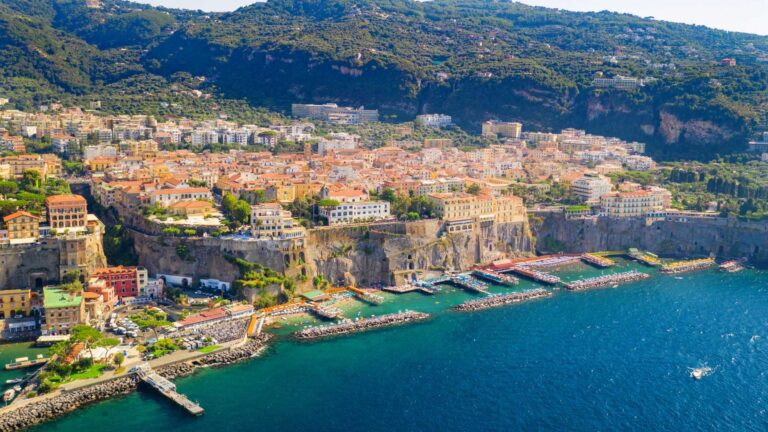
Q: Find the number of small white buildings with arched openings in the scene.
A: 2